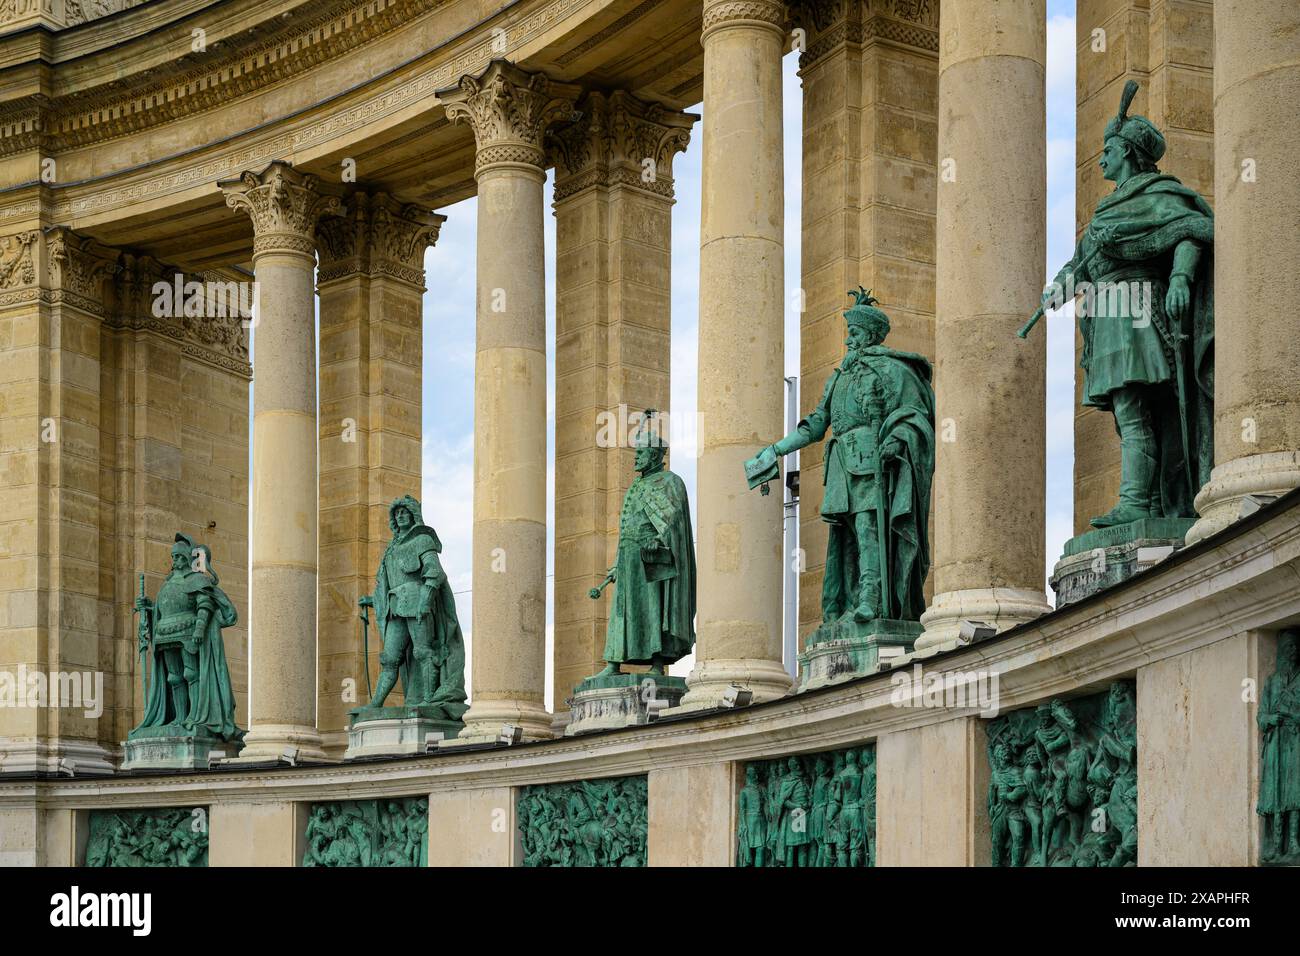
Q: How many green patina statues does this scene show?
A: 5